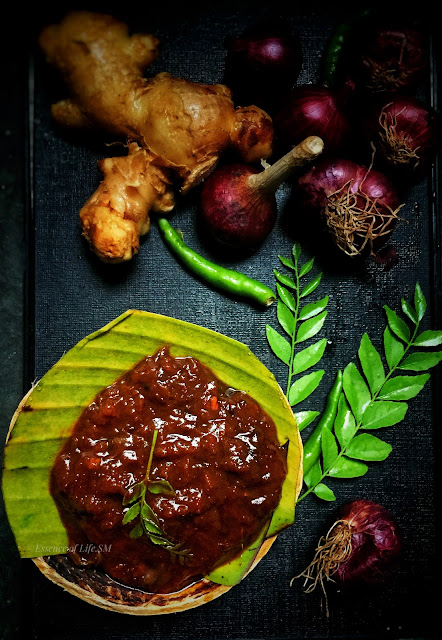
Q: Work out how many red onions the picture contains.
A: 7